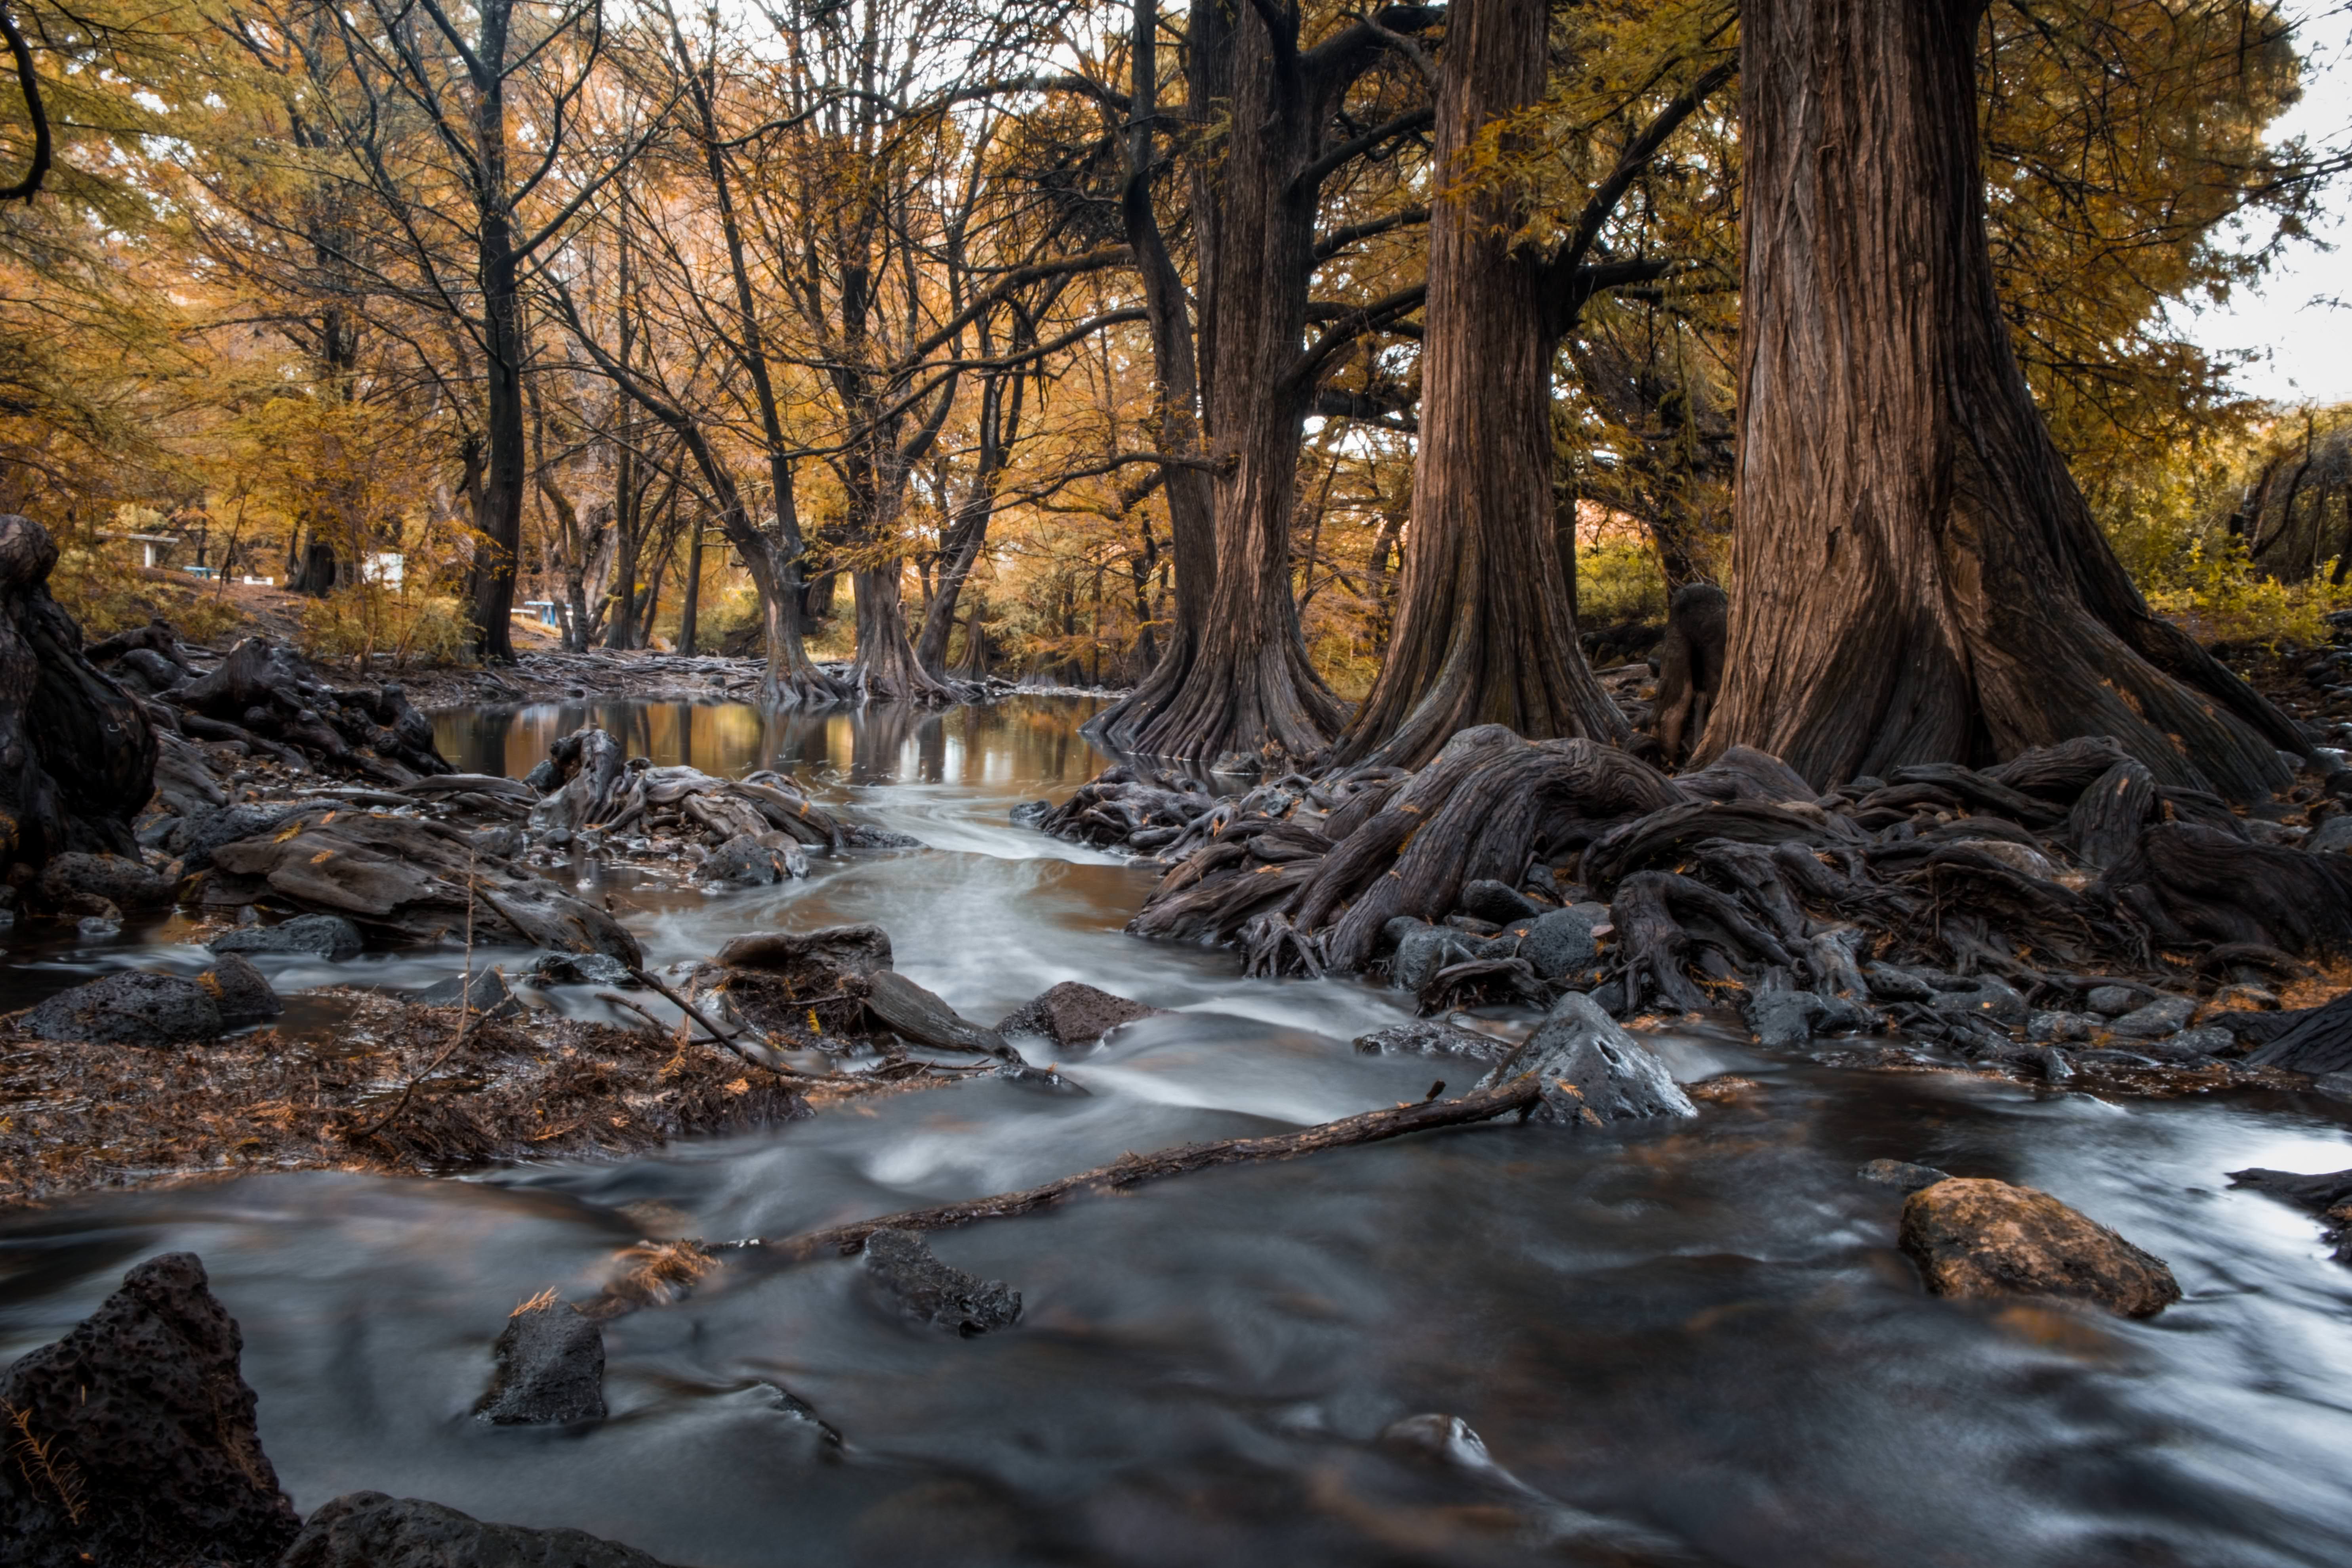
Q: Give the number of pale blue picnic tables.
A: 2